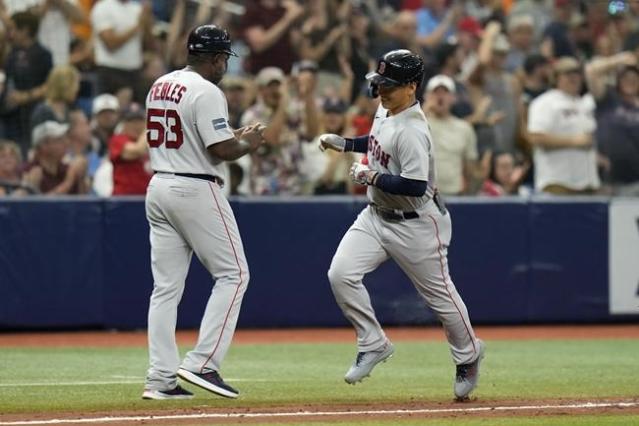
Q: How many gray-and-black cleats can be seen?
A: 2